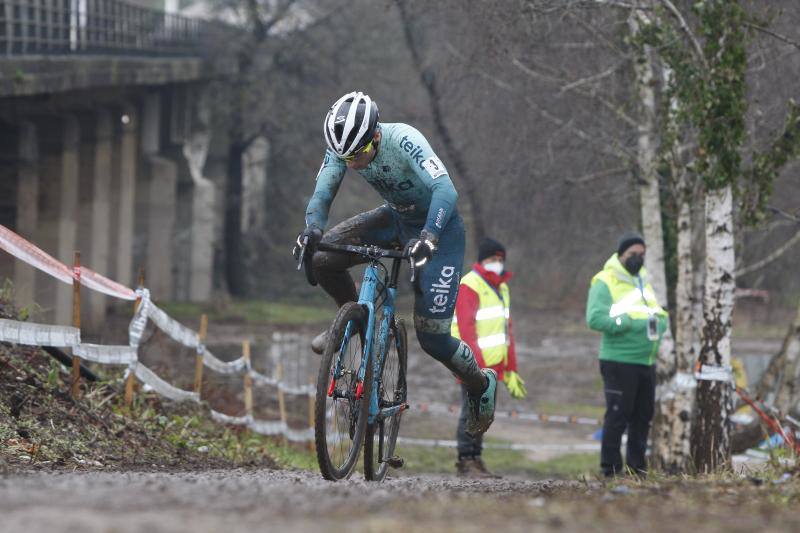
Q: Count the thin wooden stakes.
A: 6